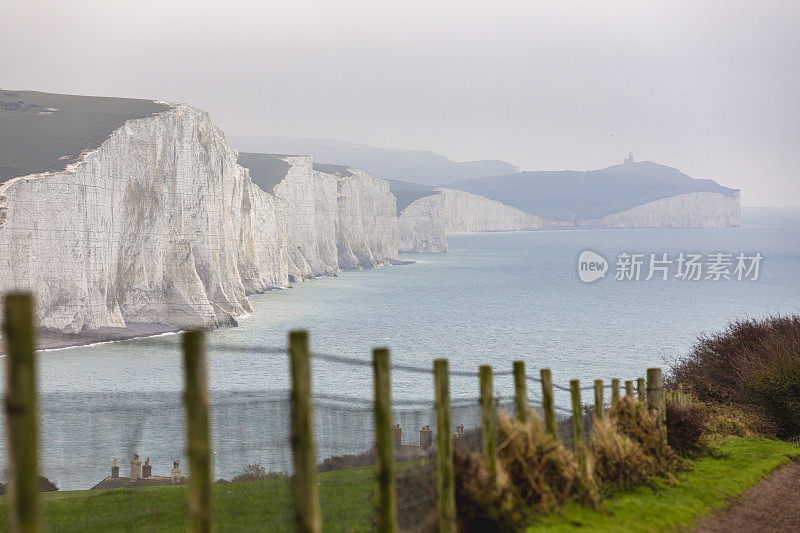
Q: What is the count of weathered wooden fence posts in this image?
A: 14